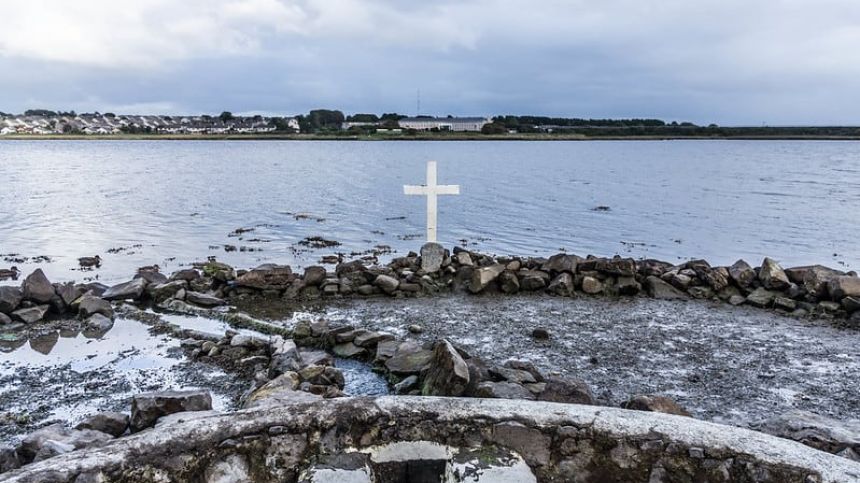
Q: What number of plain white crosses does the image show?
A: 1